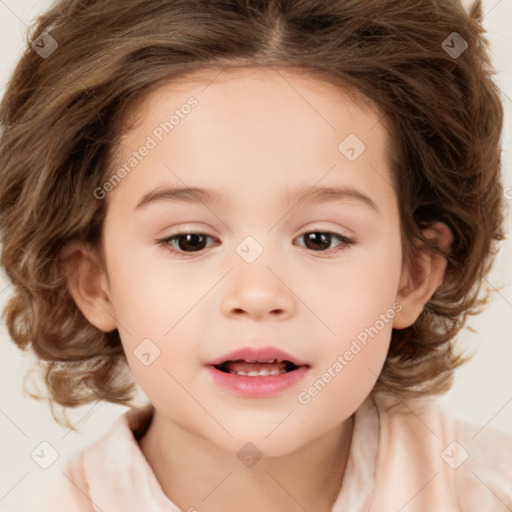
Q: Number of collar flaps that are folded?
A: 2